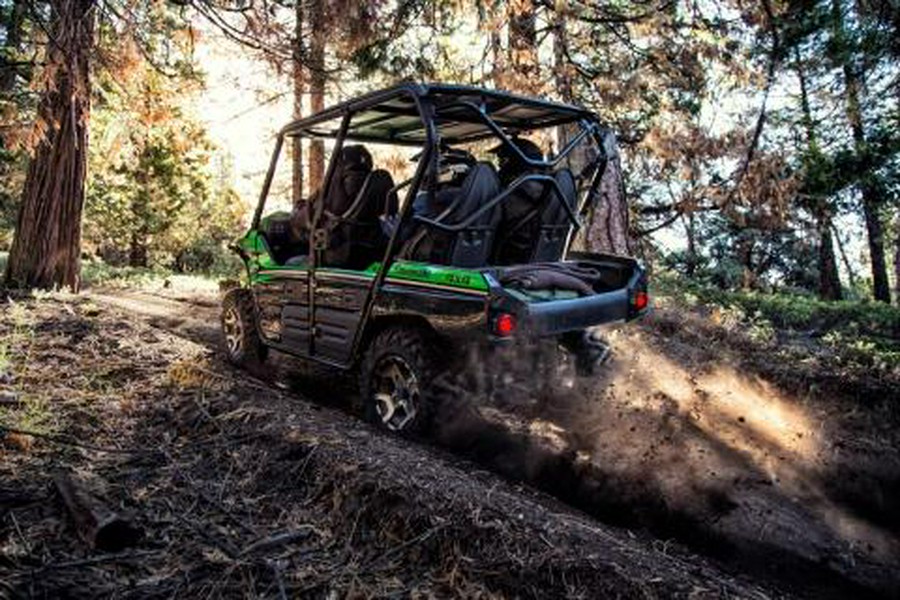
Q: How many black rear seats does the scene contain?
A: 2